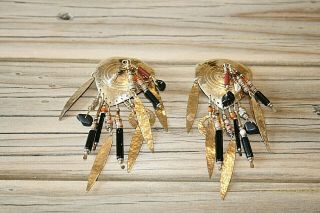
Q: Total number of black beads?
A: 12